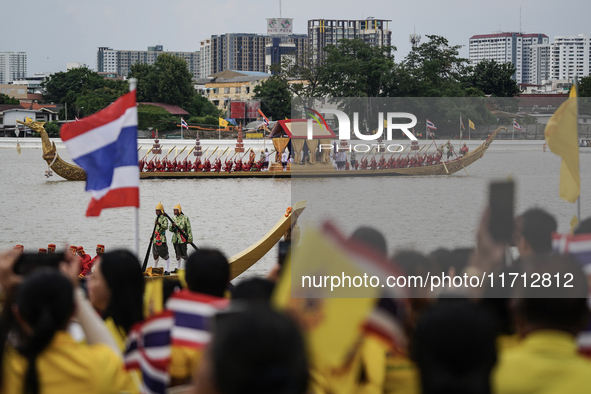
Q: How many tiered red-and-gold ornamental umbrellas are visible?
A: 6